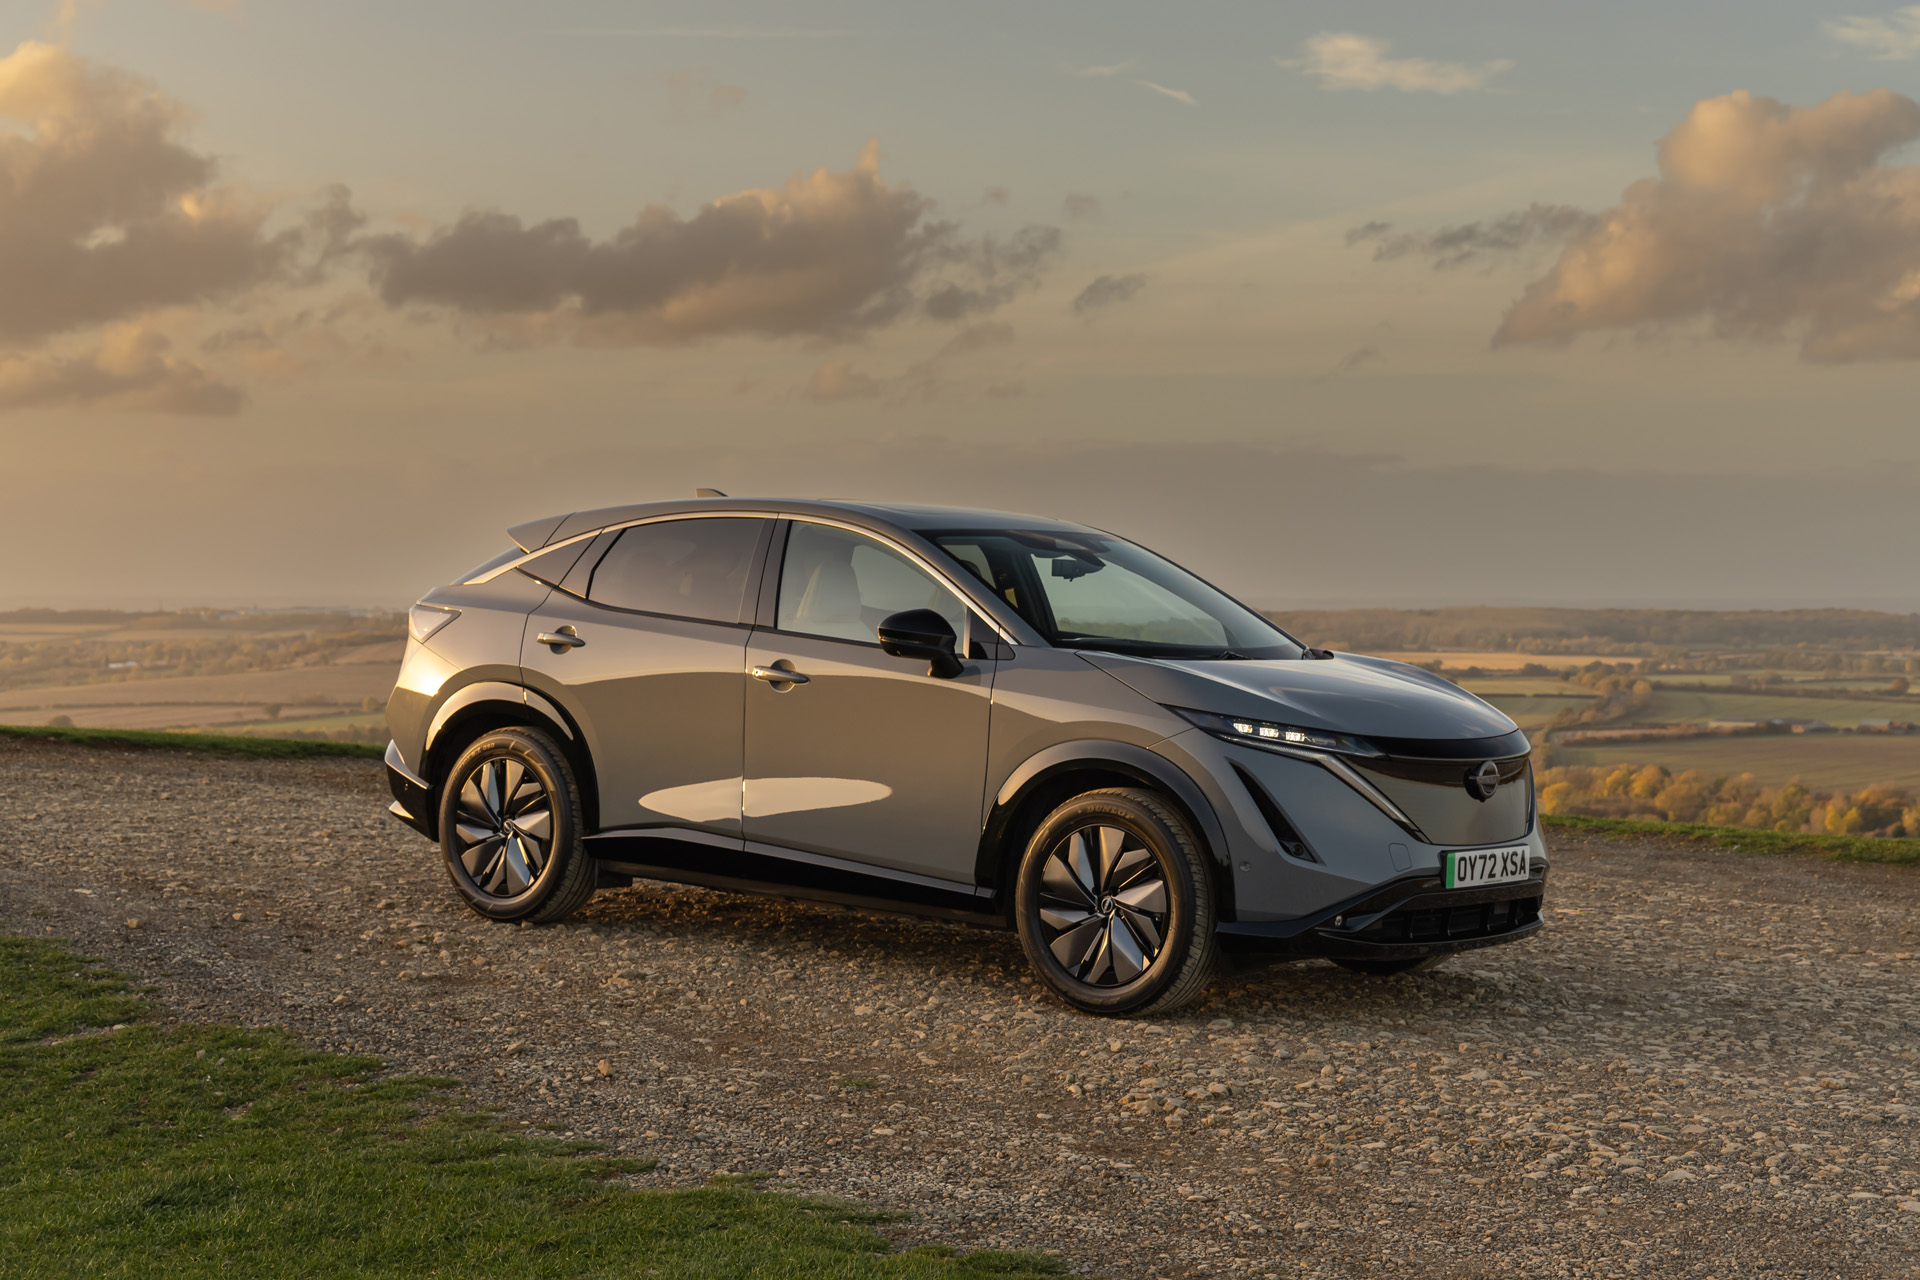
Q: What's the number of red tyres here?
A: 0